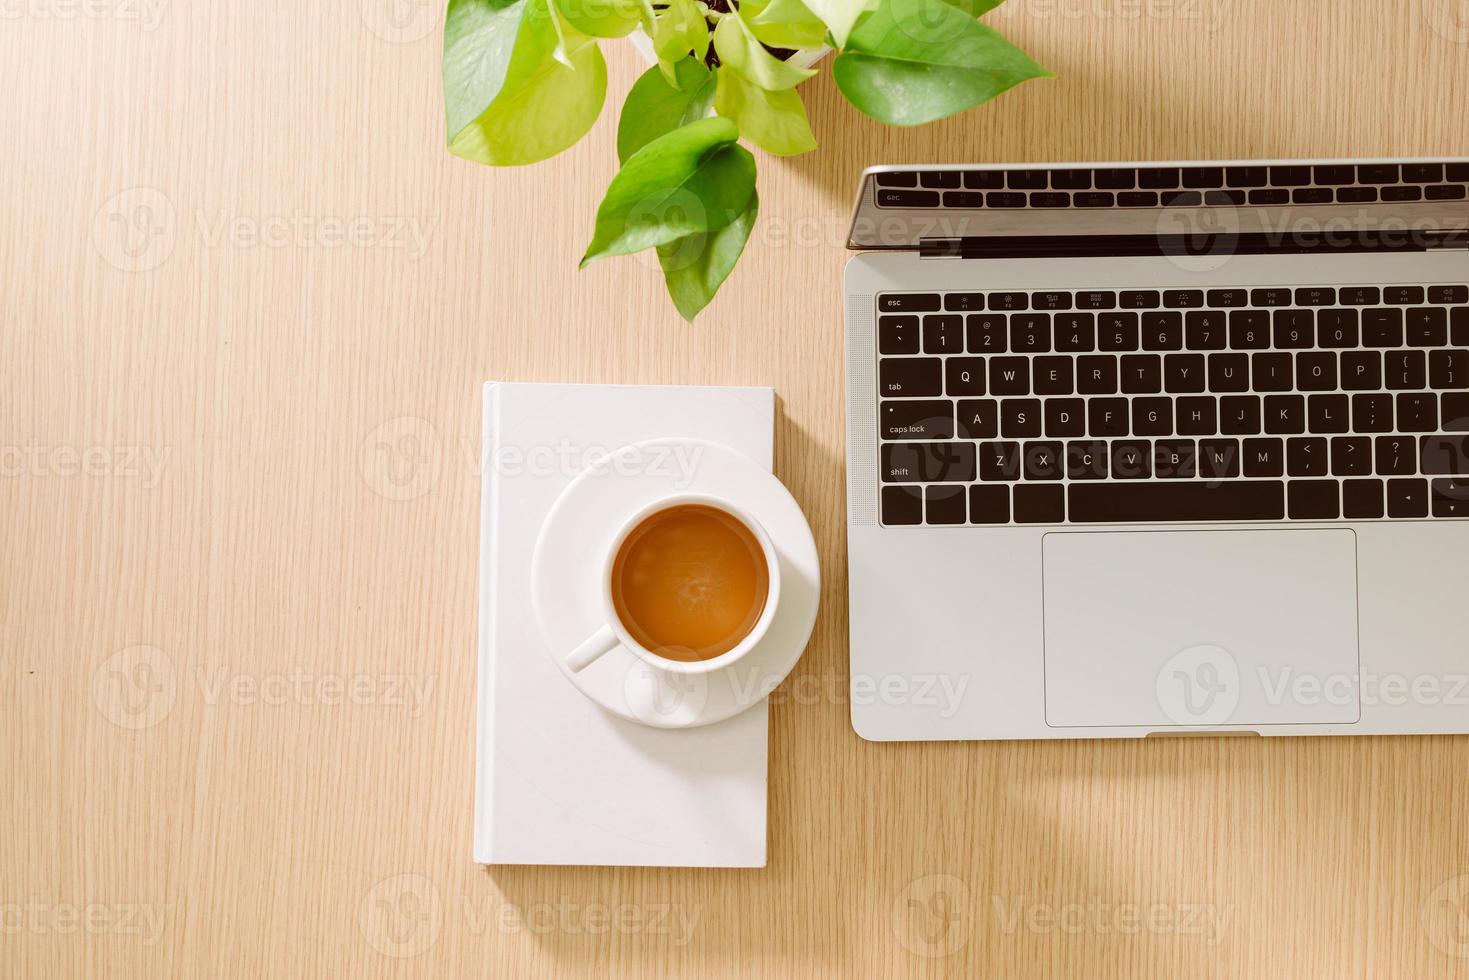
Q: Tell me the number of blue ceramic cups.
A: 0